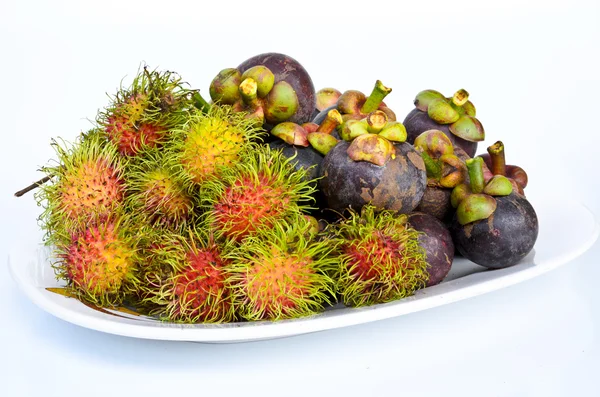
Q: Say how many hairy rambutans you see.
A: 9